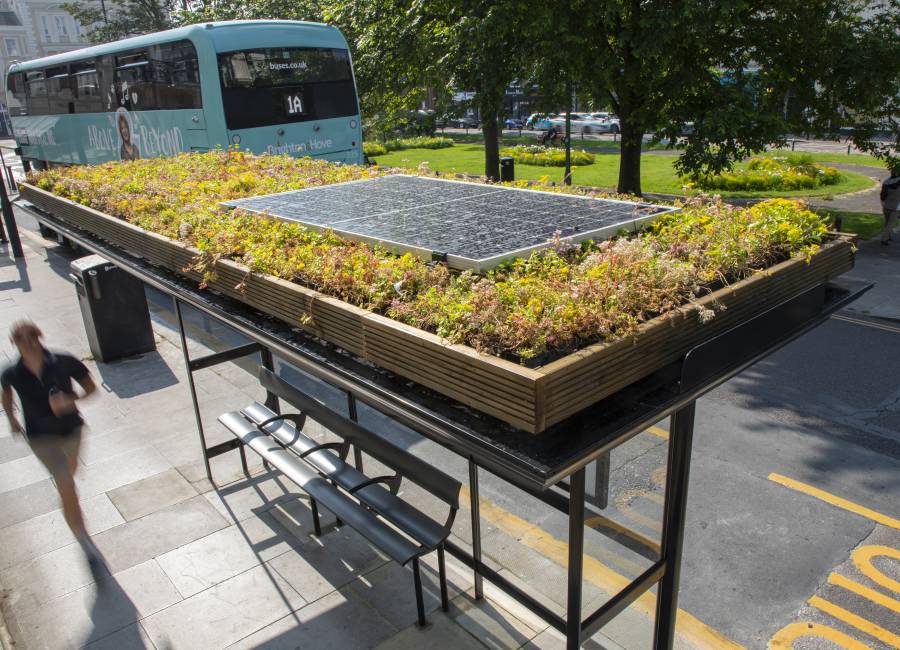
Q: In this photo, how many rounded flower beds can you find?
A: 2